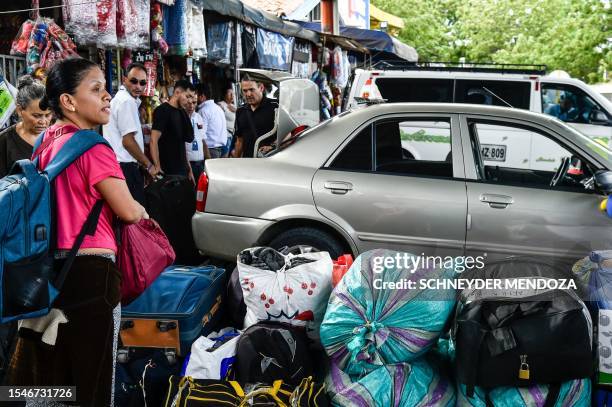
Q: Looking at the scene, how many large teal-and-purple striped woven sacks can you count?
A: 3